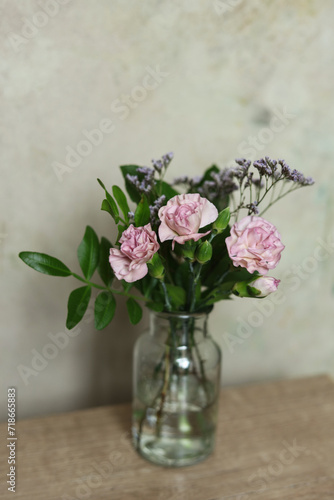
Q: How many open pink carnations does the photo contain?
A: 3